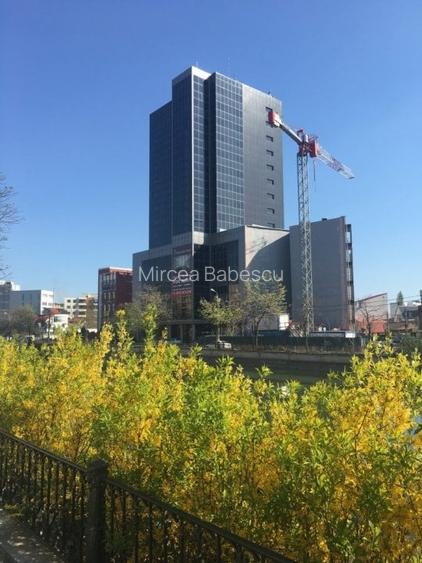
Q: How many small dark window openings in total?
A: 9